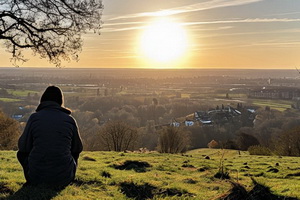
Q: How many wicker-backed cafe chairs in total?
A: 0